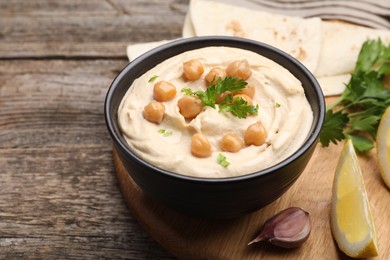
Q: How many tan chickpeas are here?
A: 12